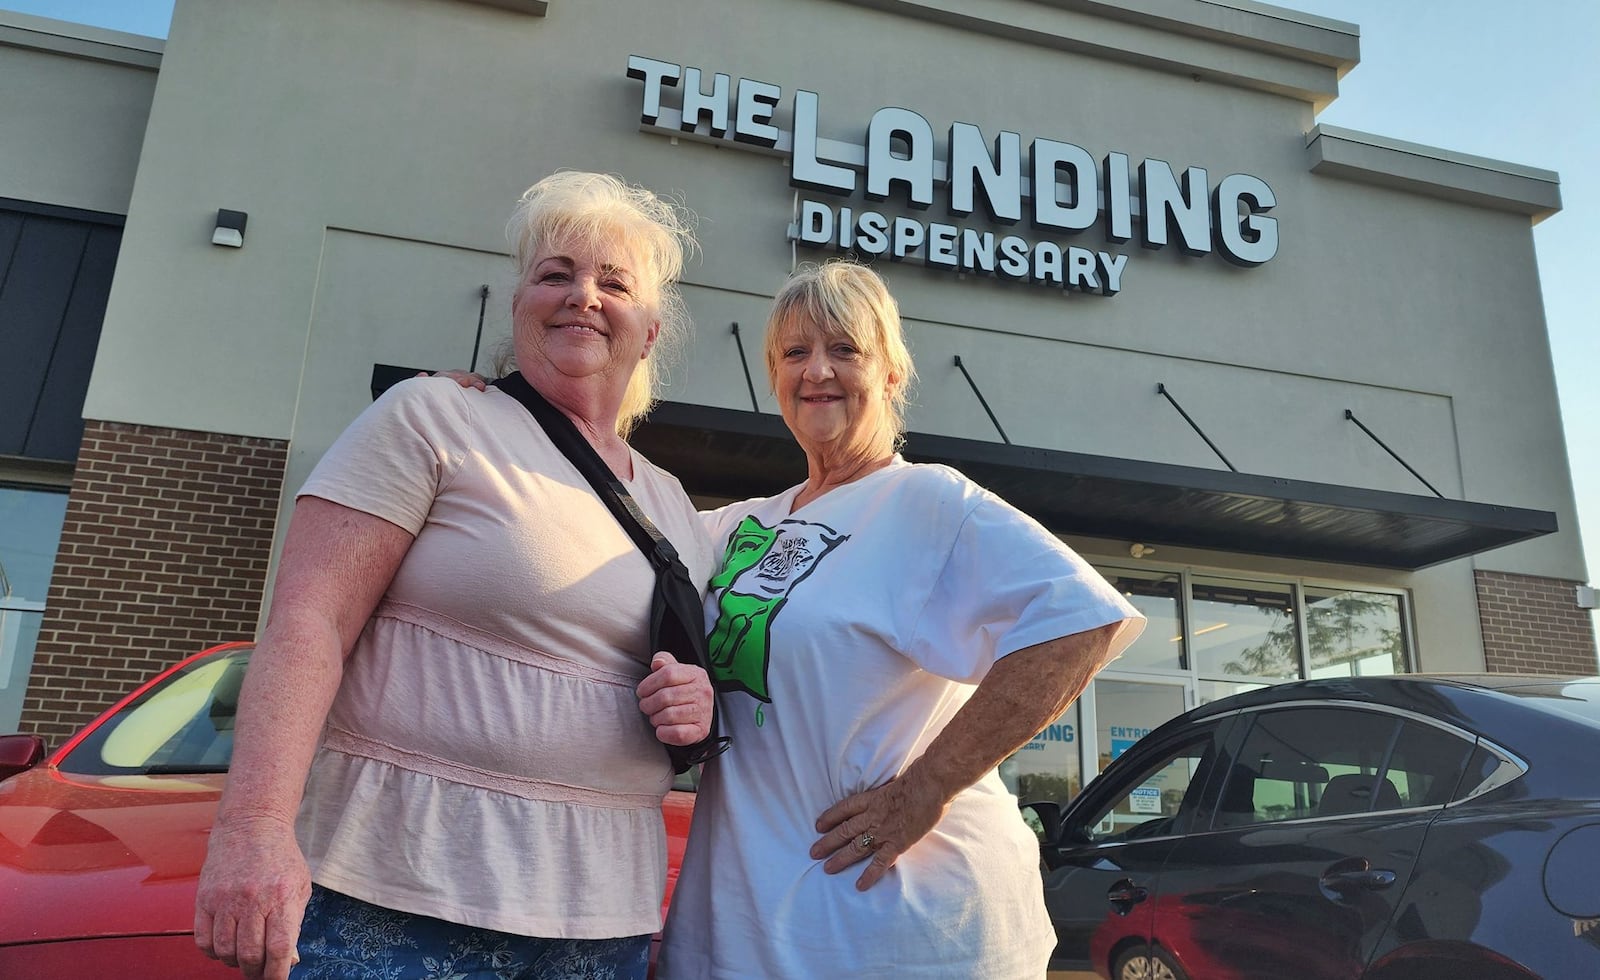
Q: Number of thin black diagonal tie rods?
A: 5